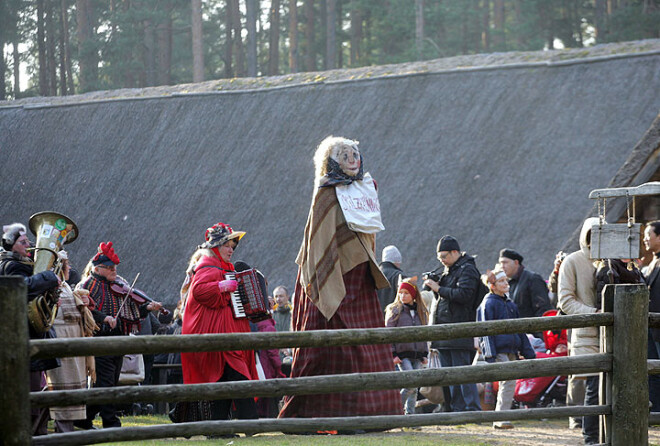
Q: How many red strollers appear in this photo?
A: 1